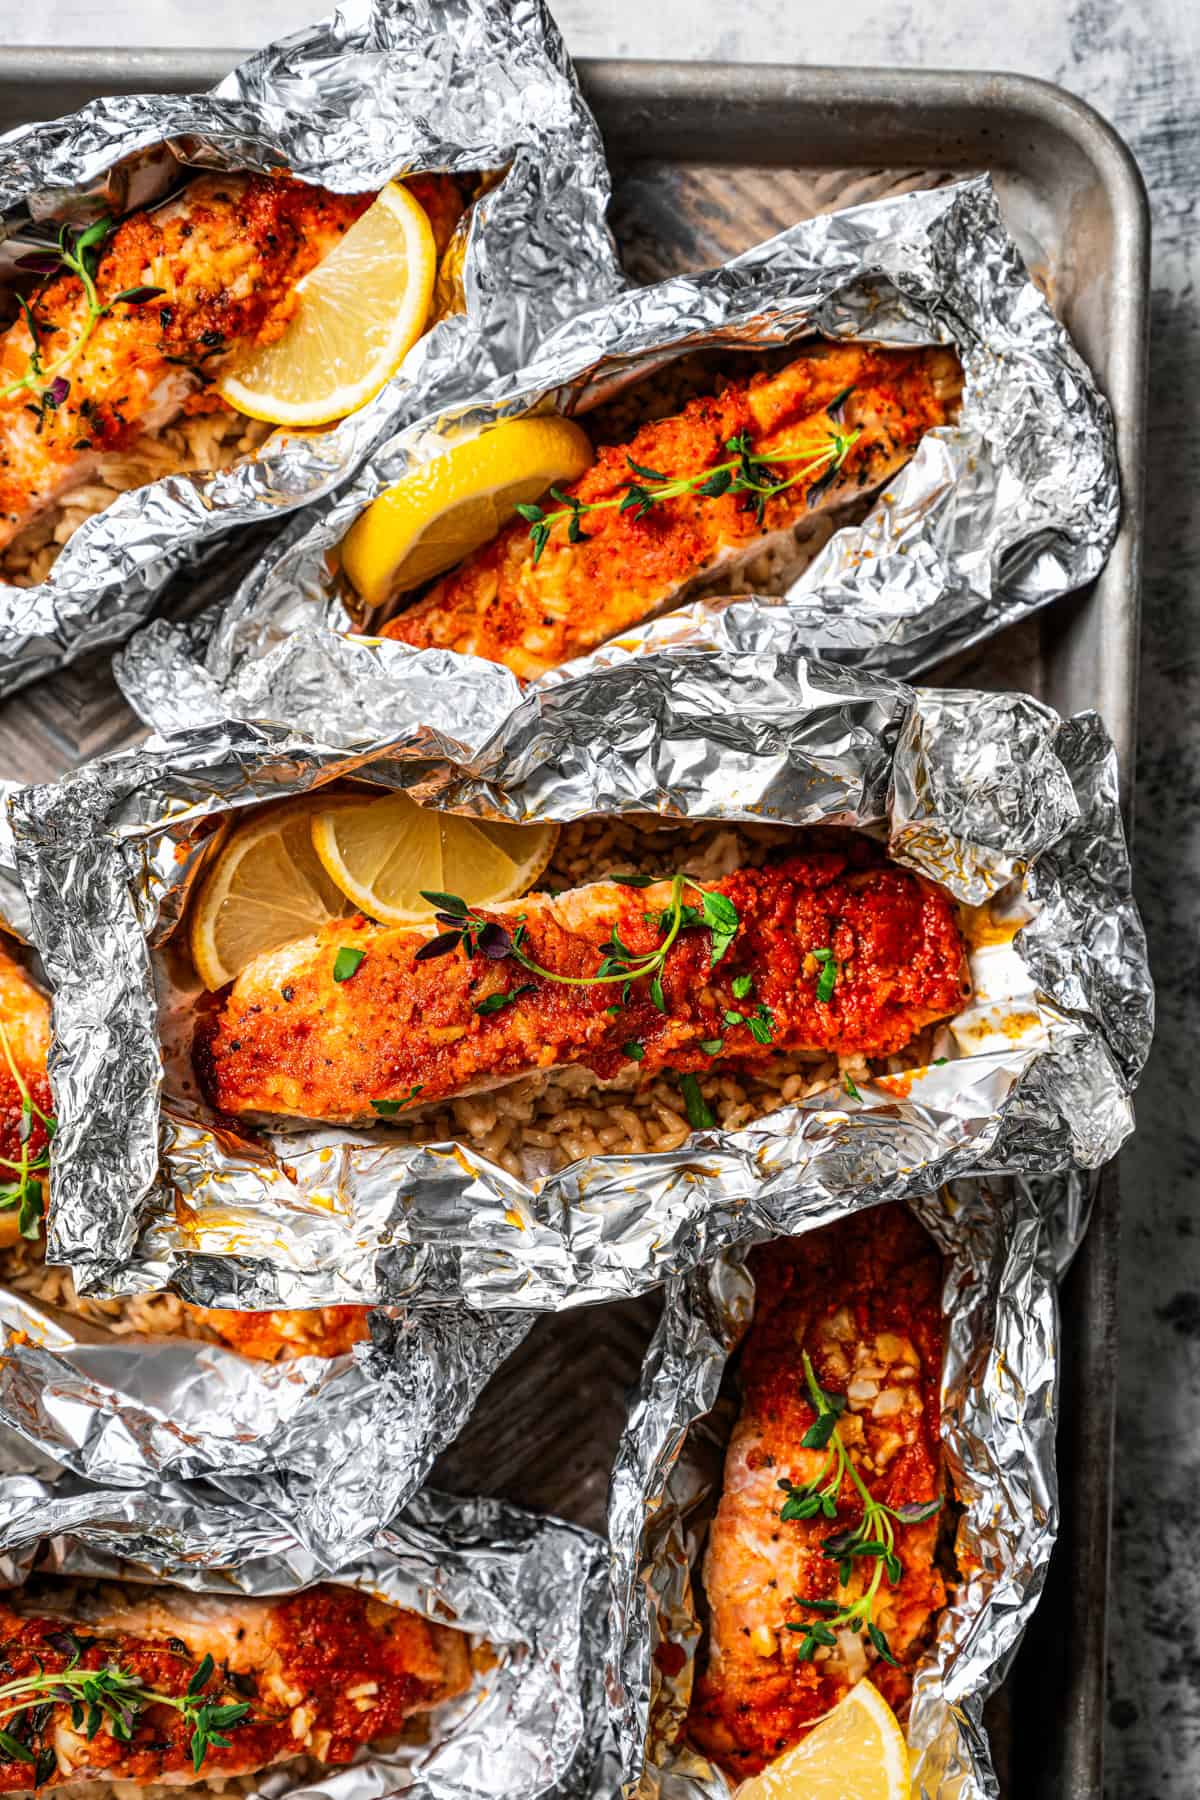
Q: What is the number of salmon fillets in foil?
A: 6